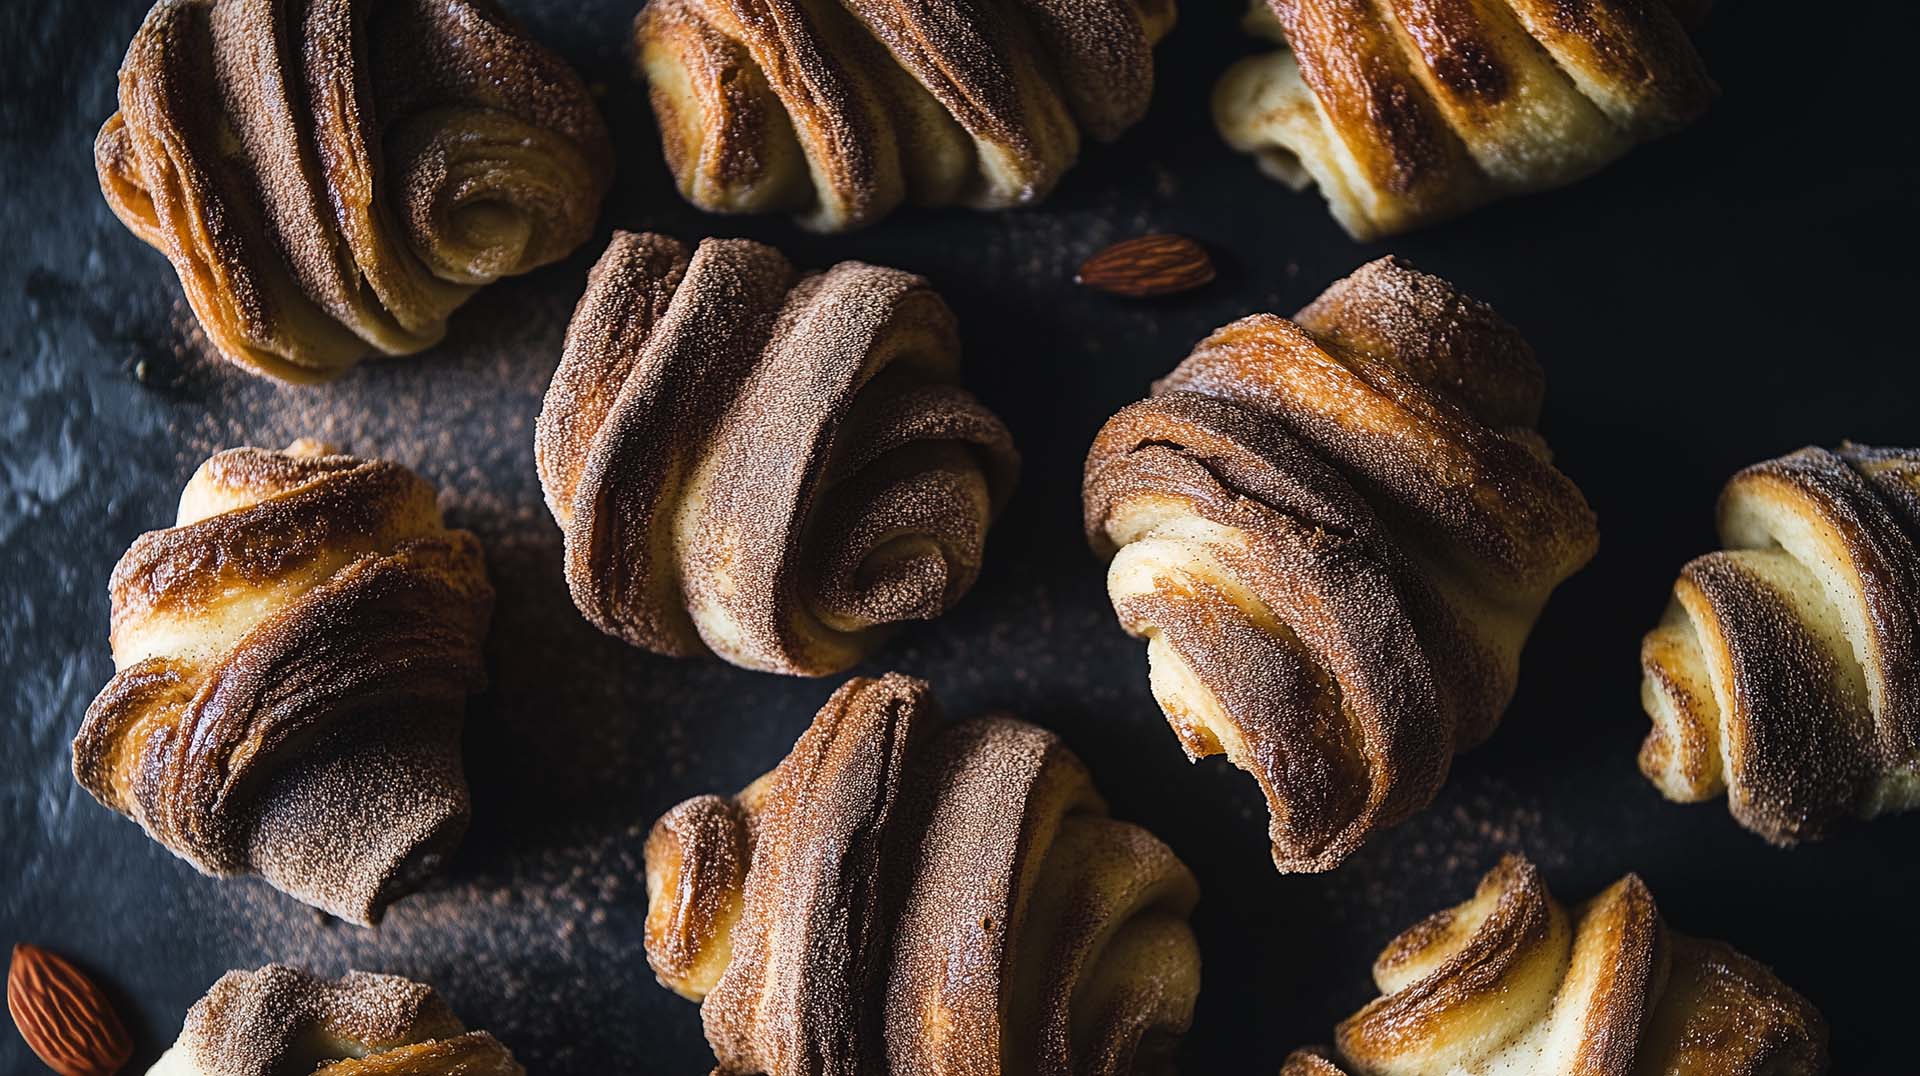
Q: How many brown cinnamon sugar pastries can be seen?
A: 10